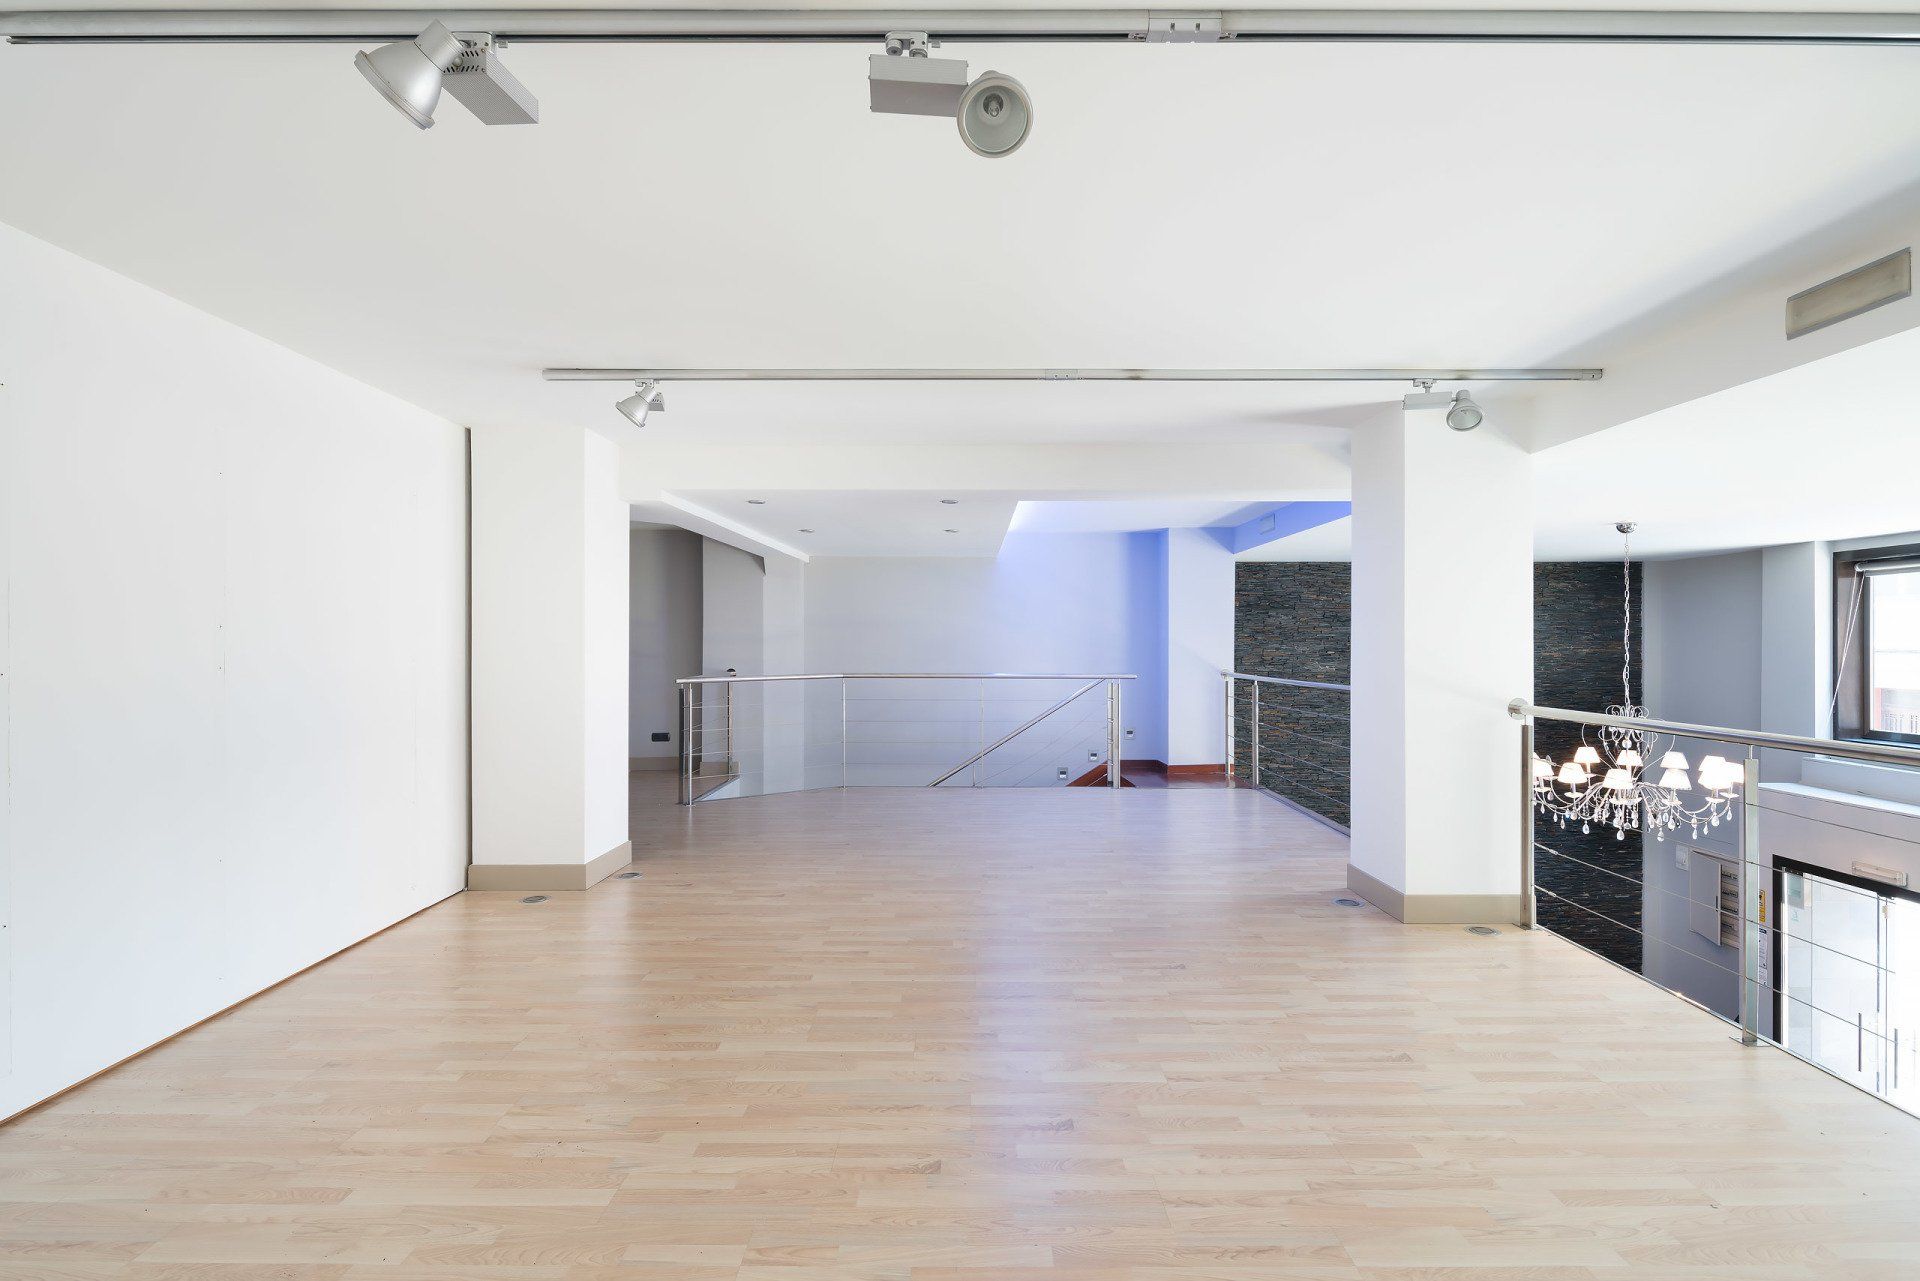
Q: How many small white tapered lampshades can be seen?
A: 11